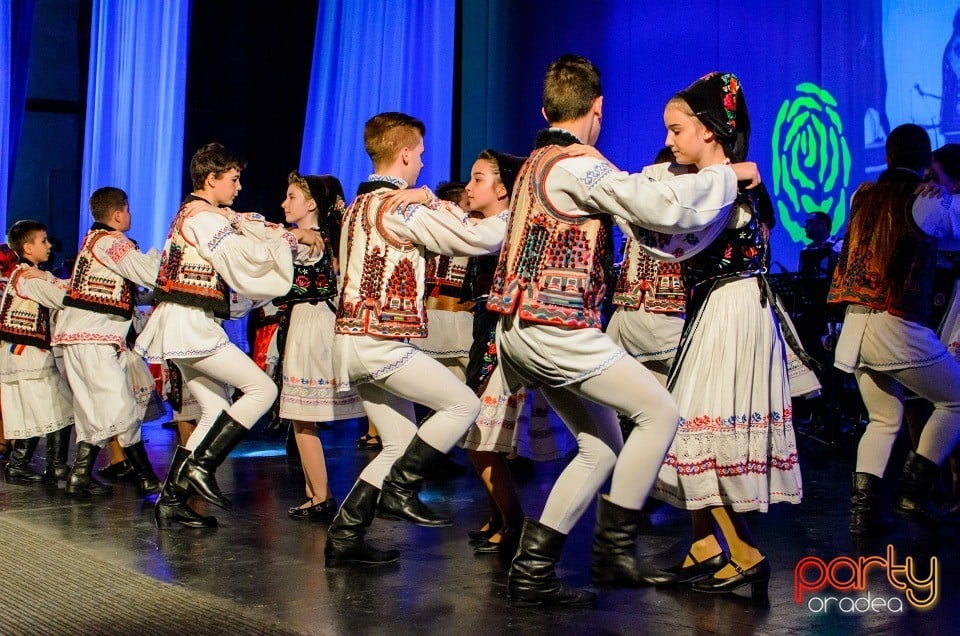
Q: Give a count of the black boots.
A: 12